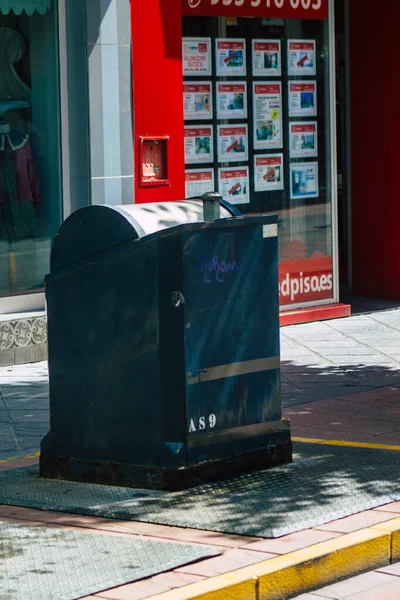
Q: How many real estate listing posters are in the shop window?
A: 15